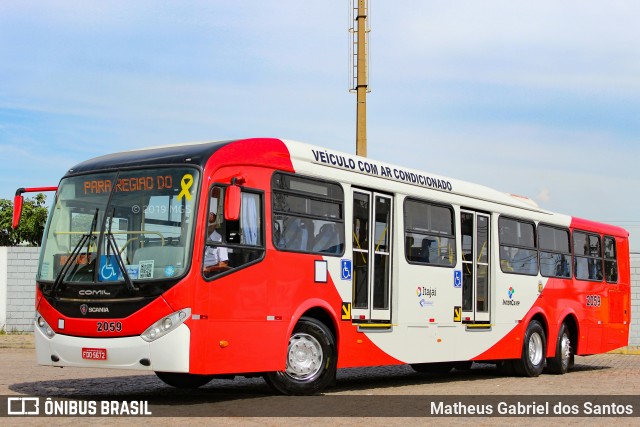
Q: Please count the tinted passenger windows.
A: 6